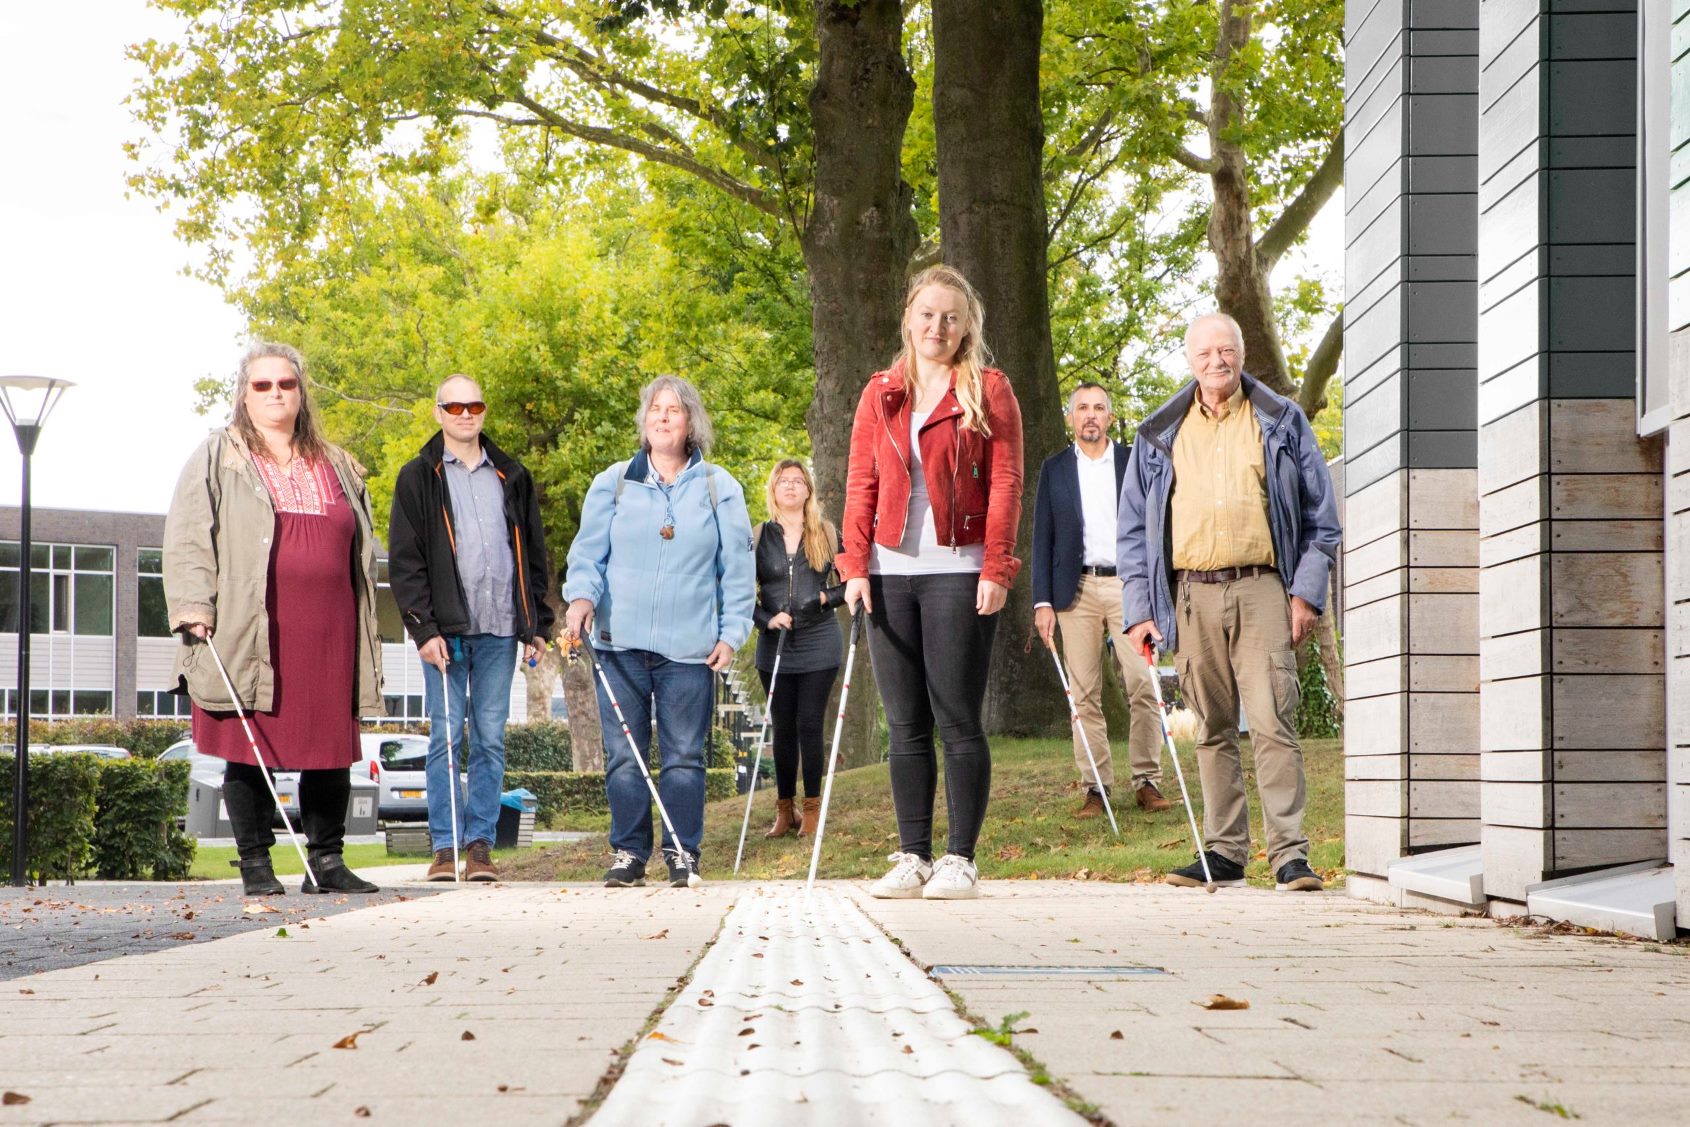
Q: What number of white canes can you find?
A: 7